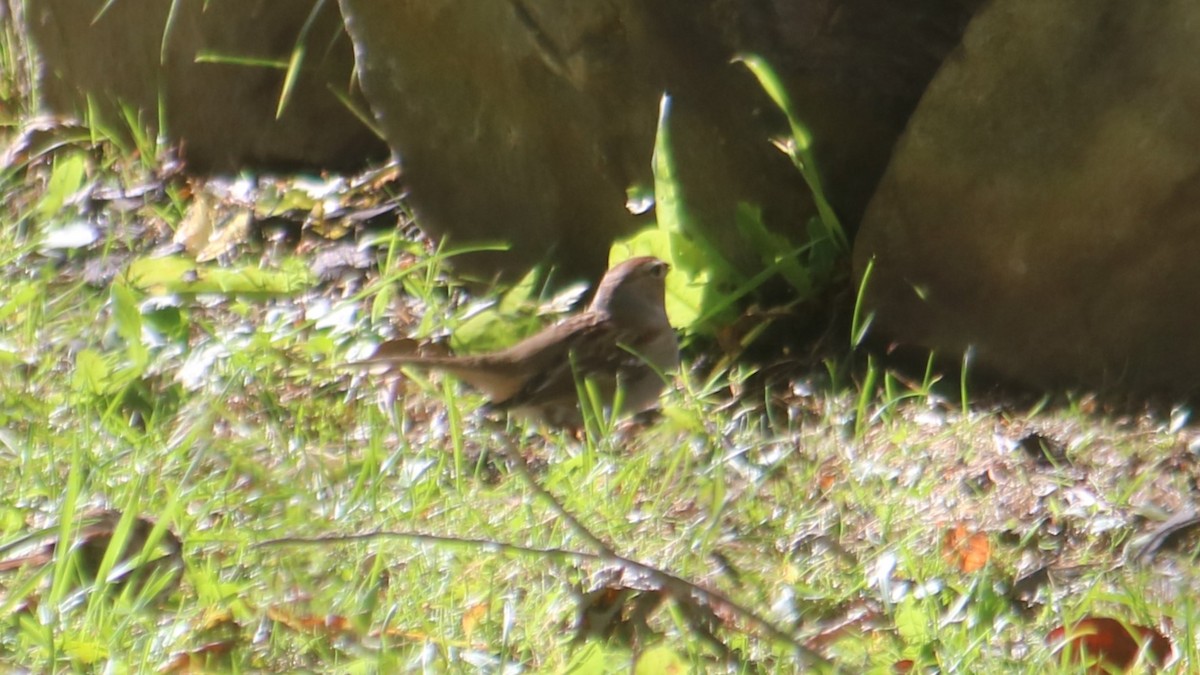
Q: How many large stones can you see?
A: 3